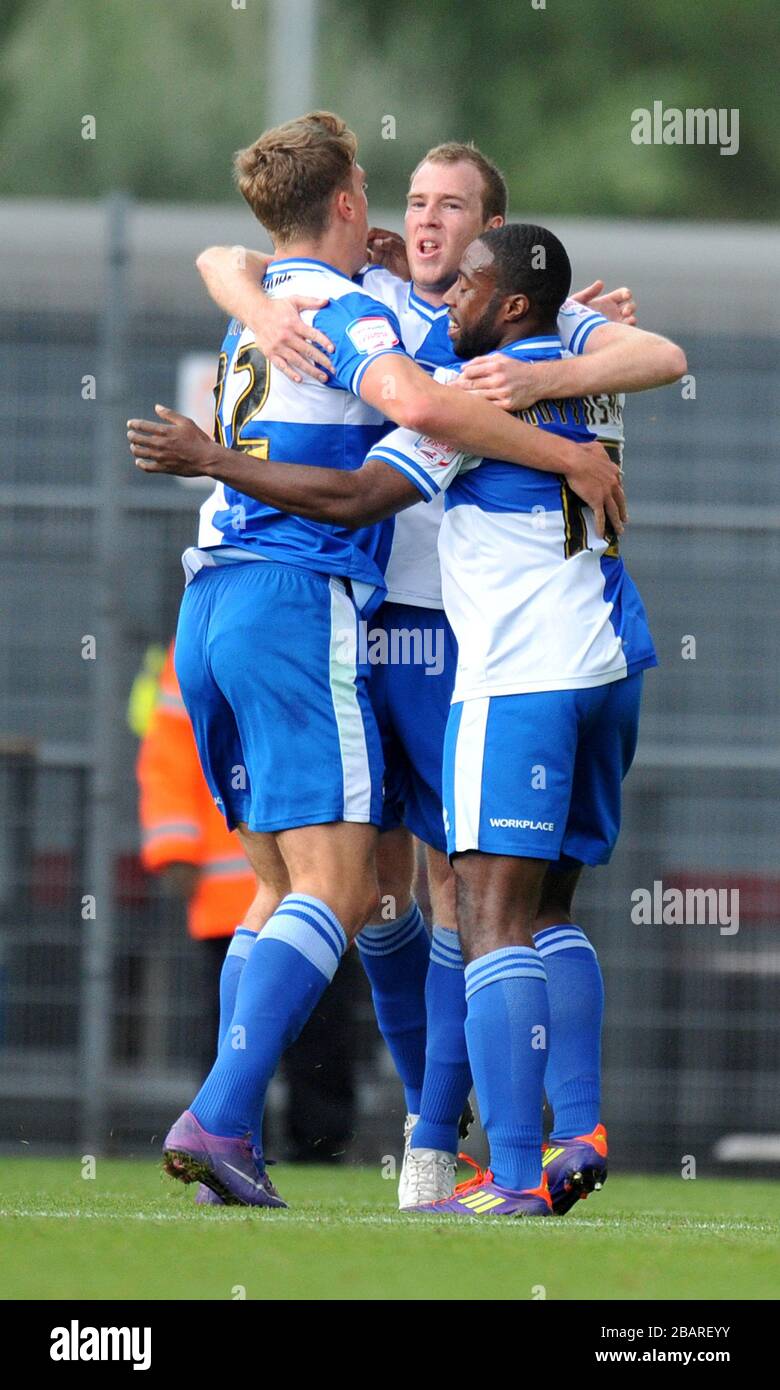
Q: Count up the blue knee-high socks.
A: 6